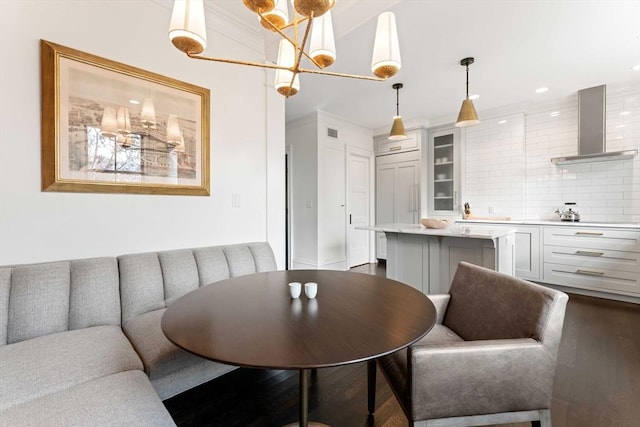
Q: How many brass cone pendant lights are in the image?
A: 2